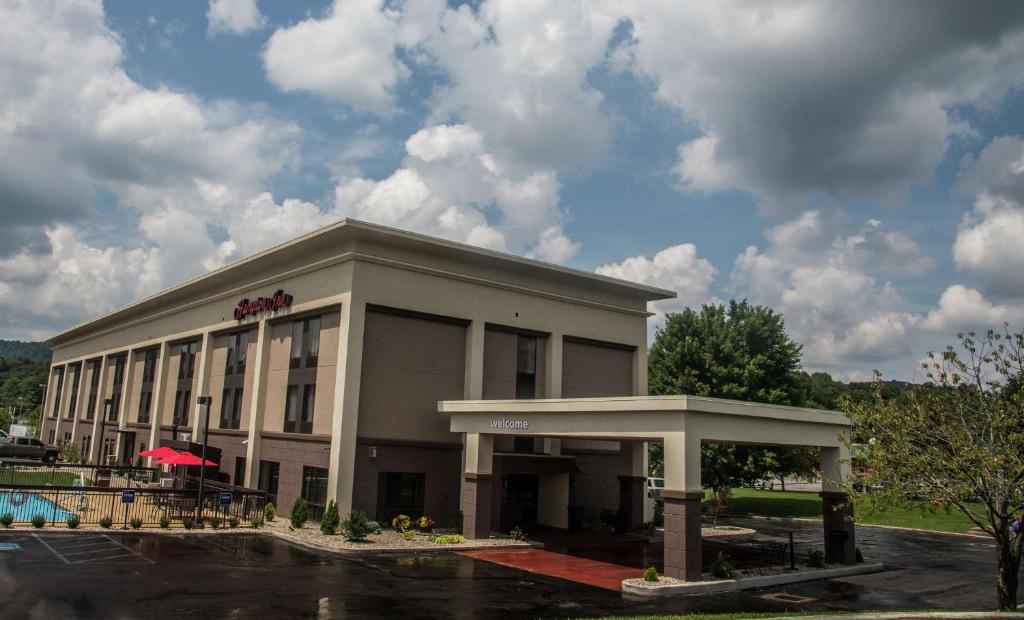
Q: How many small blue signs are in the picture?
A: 2